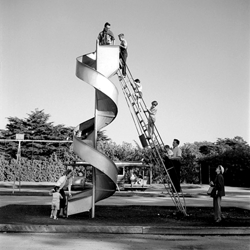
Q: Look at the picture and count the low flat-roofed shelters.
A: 1